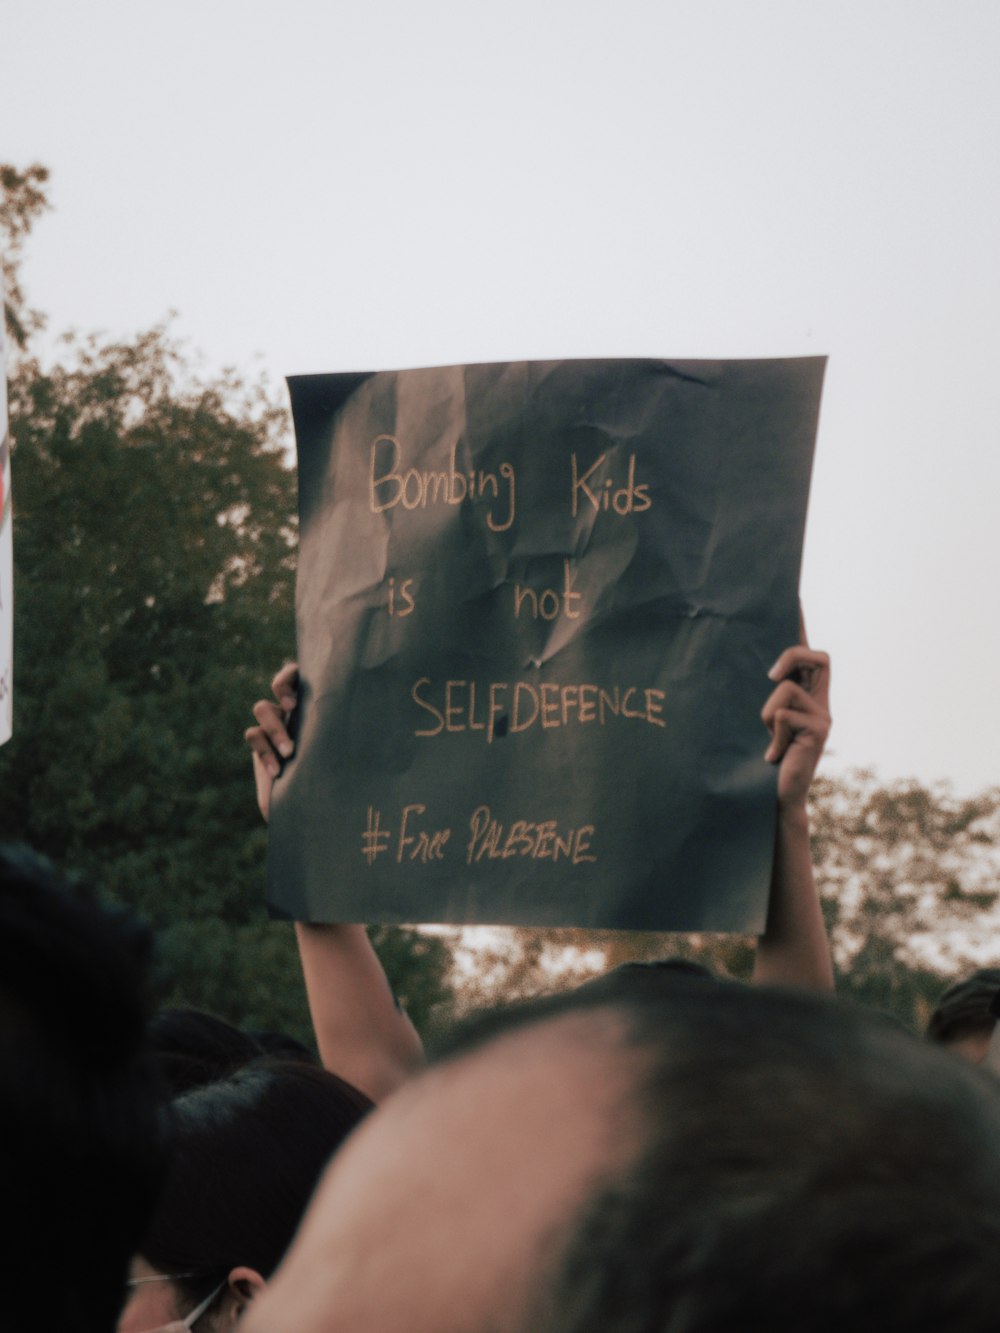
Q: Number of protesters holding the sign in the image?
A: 1